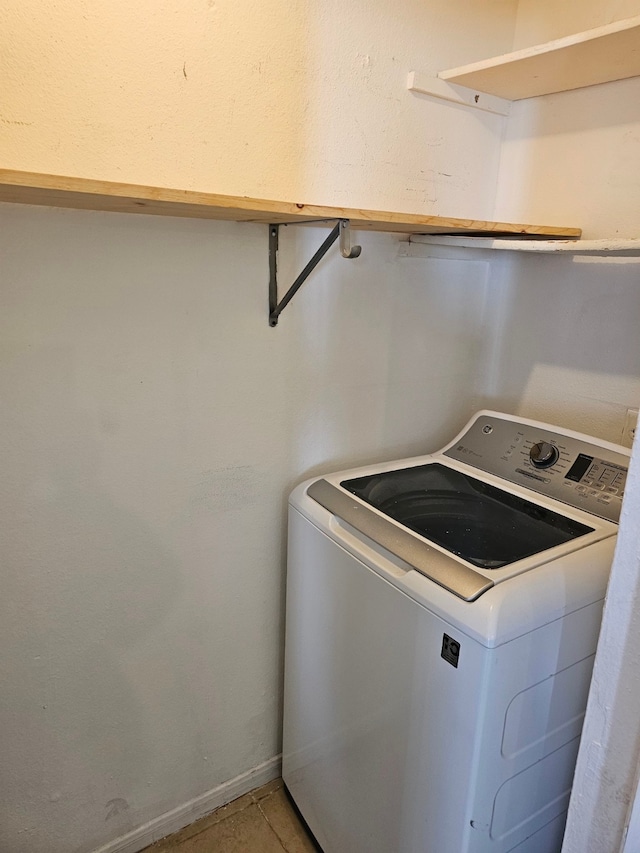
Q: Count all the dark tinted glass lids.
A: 1